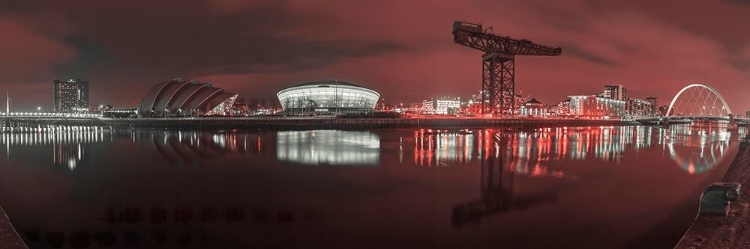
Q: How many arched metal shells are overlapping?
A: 5